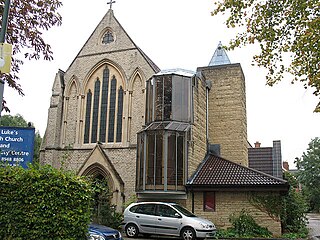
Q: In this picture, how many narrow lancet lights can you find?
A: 5